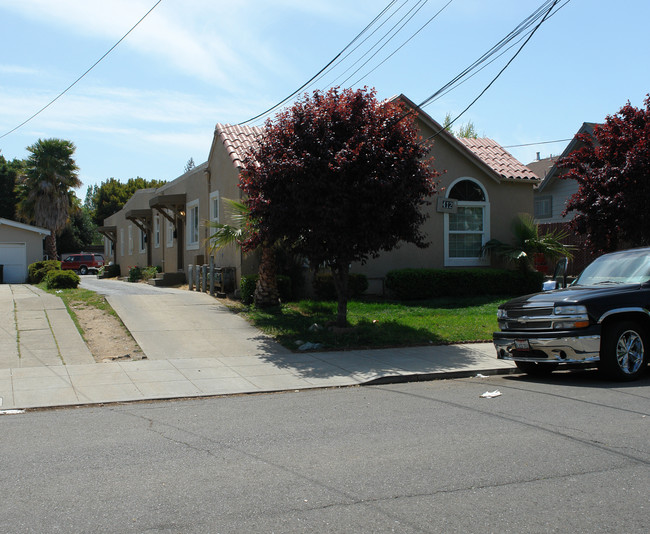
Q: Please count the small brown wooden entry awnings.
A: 3